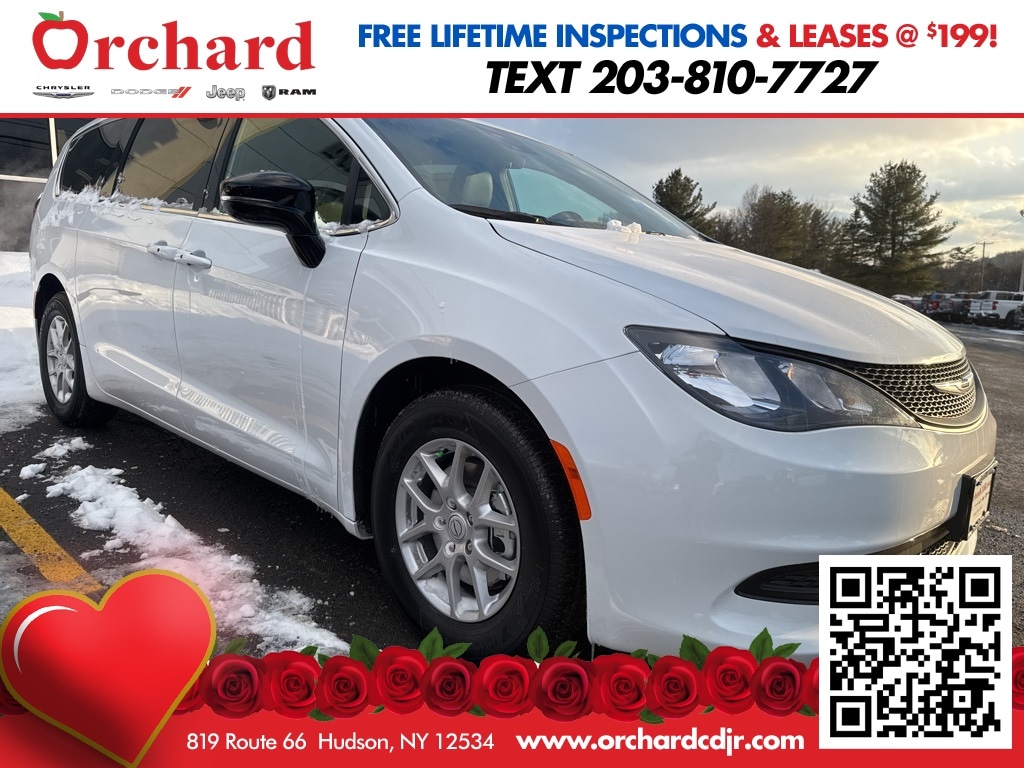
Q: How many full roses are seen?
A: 11